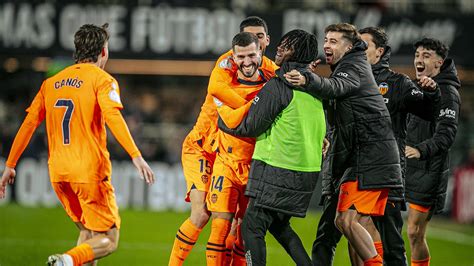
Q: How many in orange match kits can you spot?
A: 3